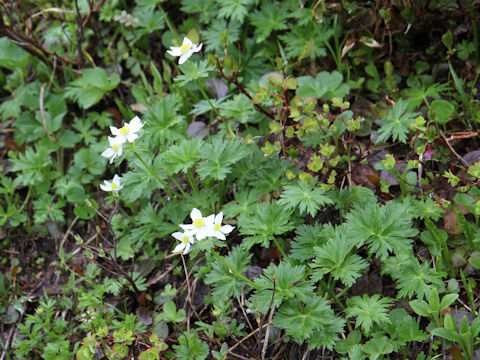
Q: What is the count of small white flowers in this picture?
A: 7